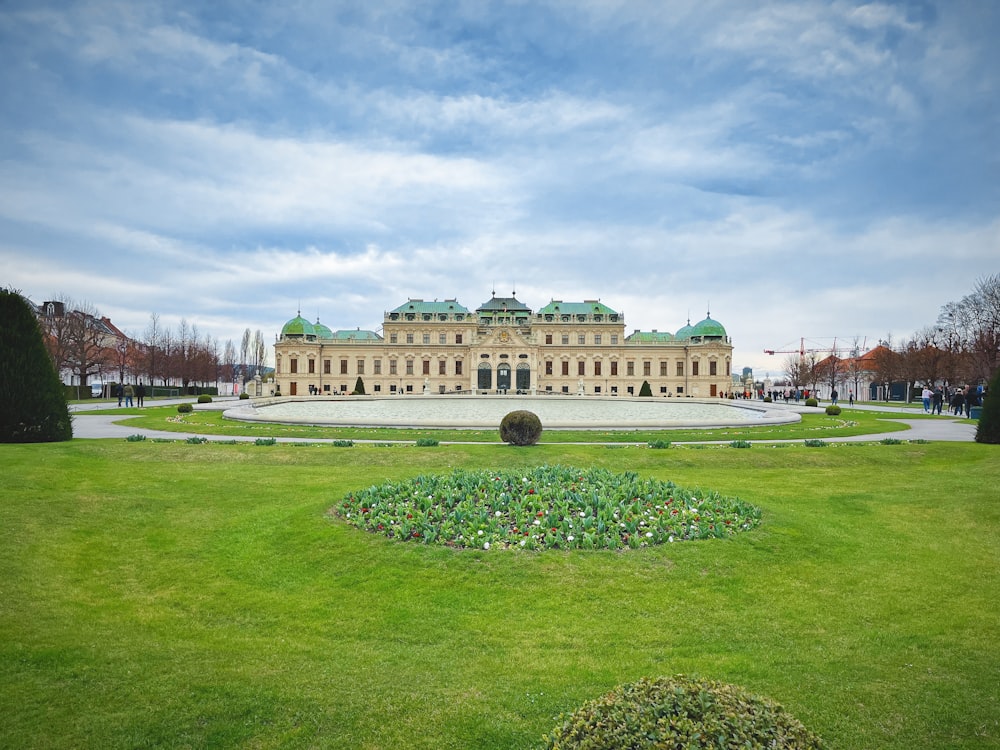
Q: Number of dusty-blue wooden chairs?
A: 0